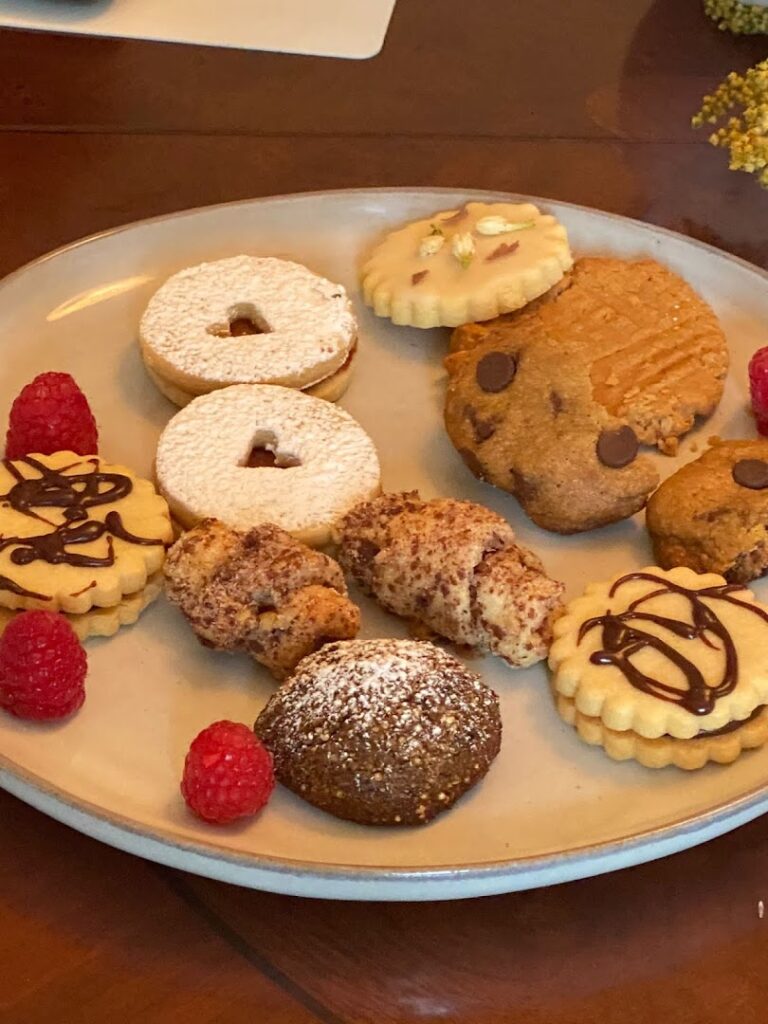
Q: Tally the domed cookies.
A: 1